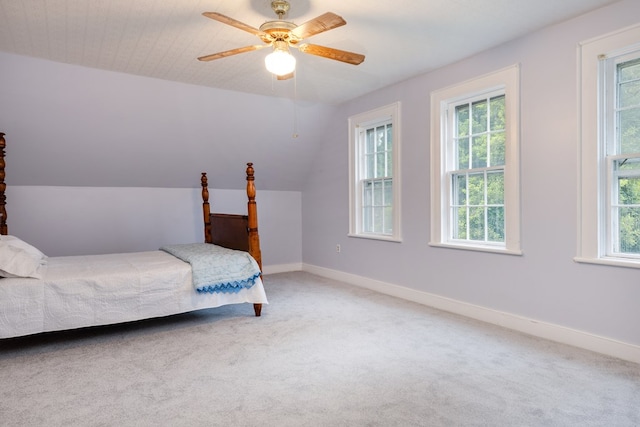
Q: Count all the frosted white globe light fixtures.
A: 1